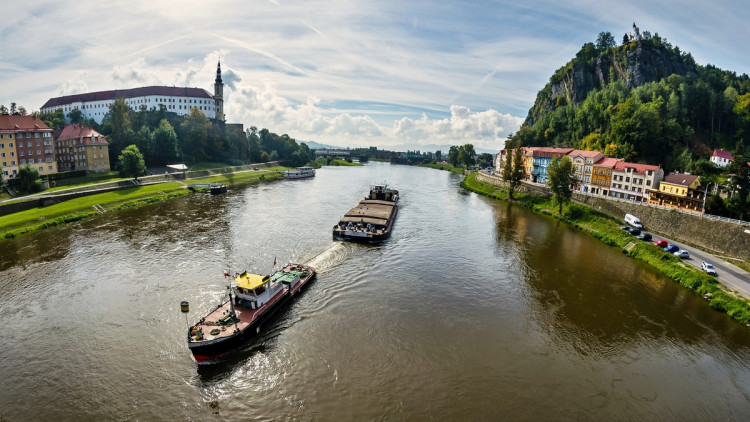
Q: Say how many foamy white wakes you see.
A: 1